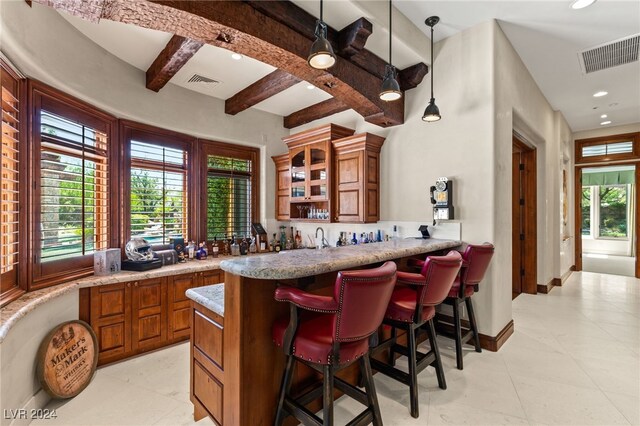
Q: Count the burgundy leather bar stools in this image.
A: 3